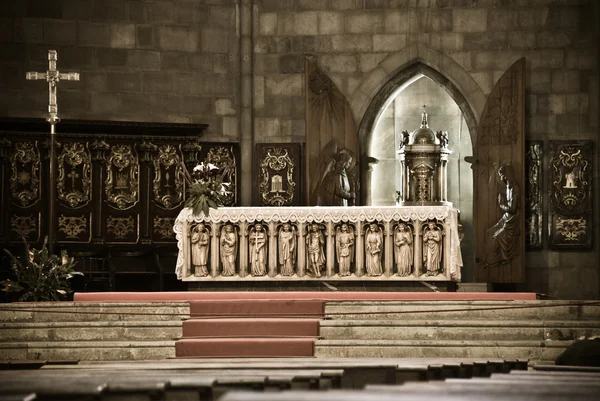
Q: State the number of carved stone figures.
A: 9